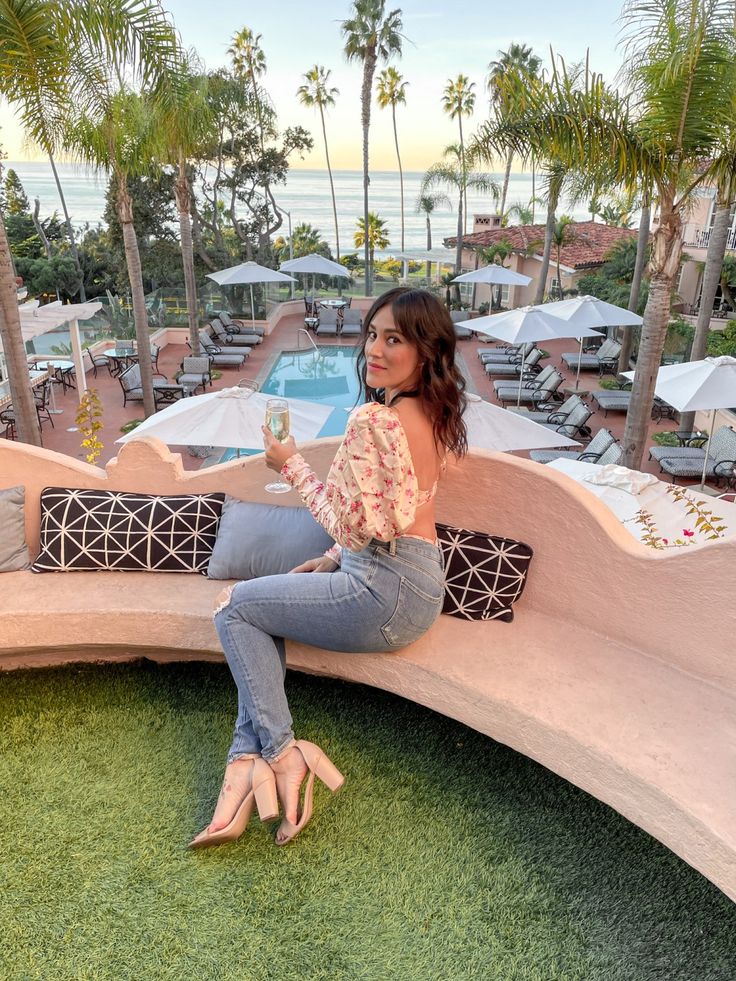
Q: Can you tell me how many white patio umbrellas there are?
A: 9